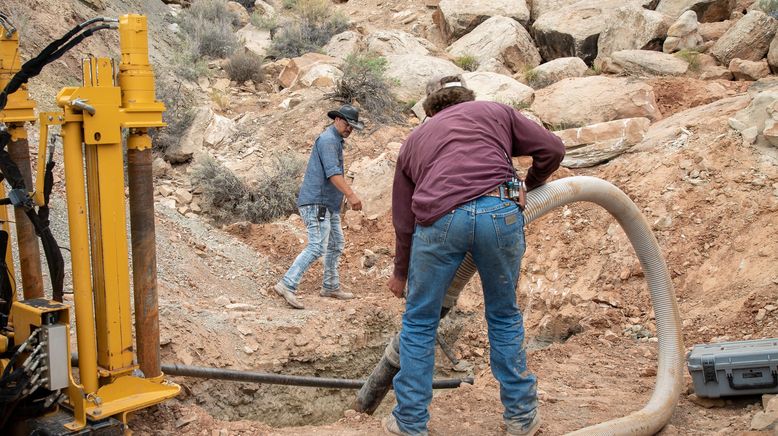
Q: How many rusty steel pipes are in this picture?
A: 2